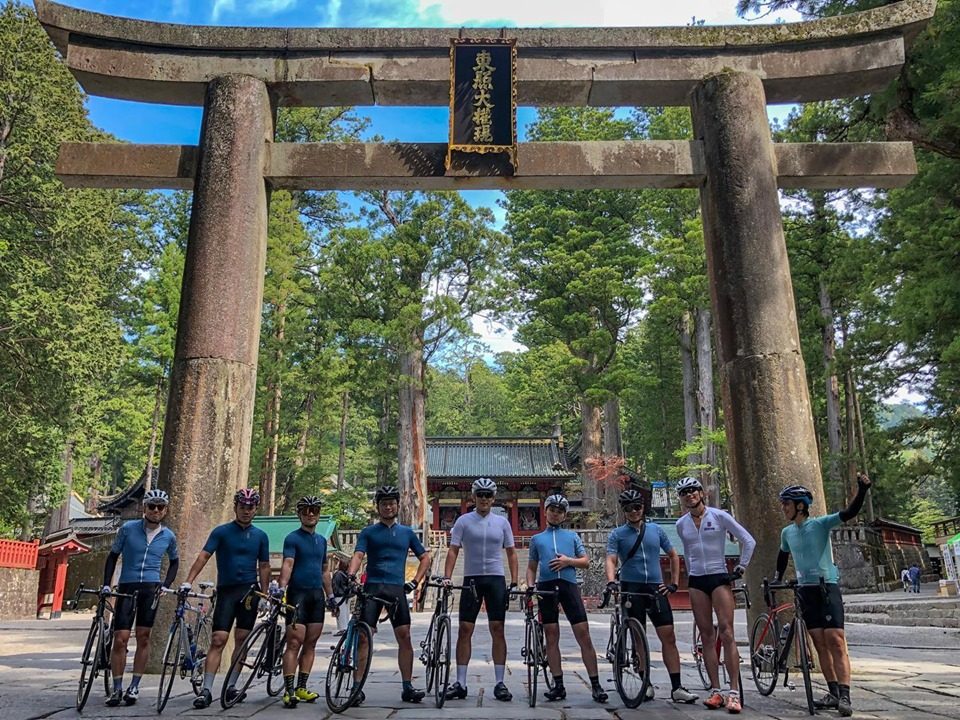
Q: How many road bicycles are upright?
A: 9